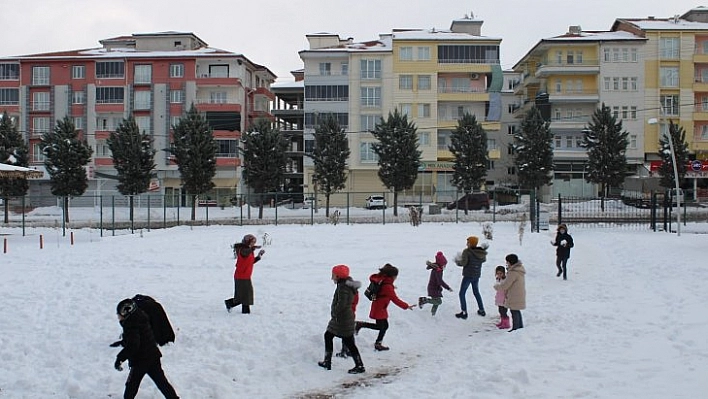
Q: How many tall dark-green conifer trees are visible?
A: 11